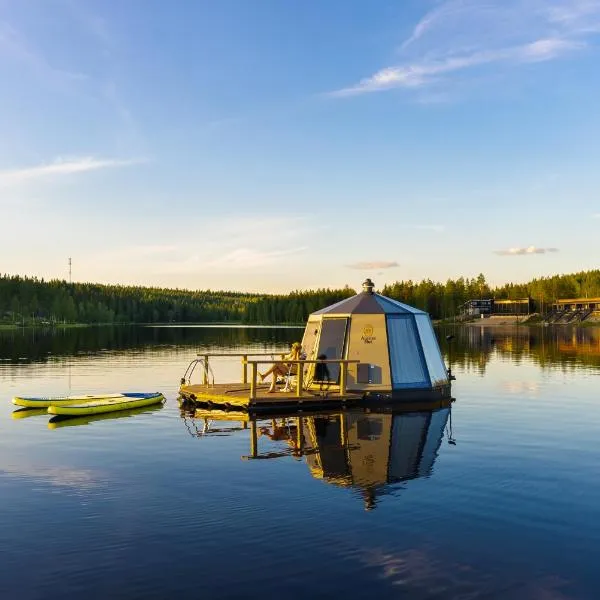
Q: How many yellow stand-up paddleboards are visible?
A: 2